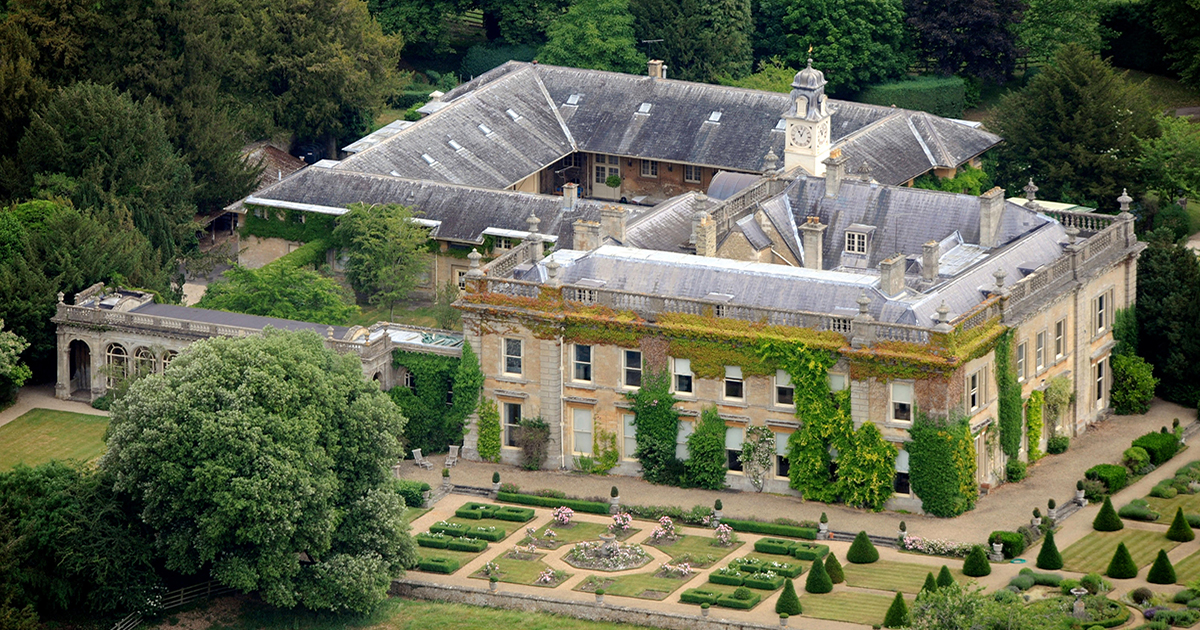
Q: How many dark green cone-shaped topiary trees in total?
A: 13